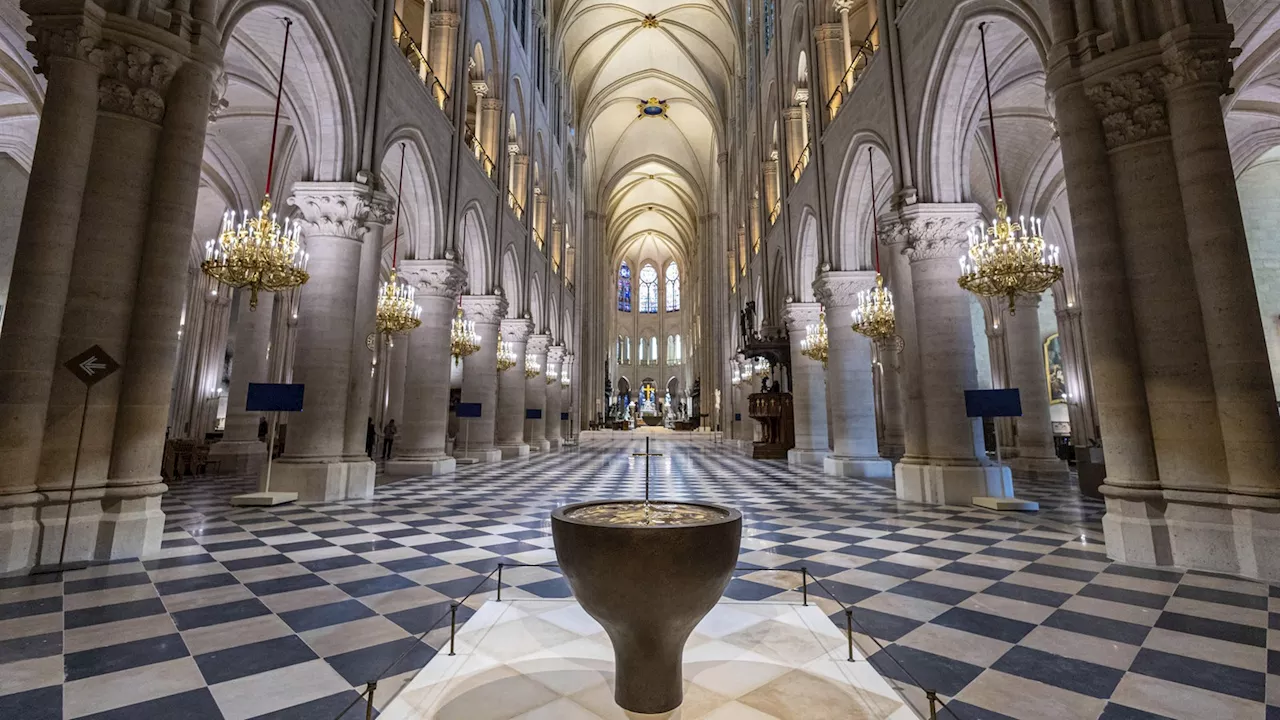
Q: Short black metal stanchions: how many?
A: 6